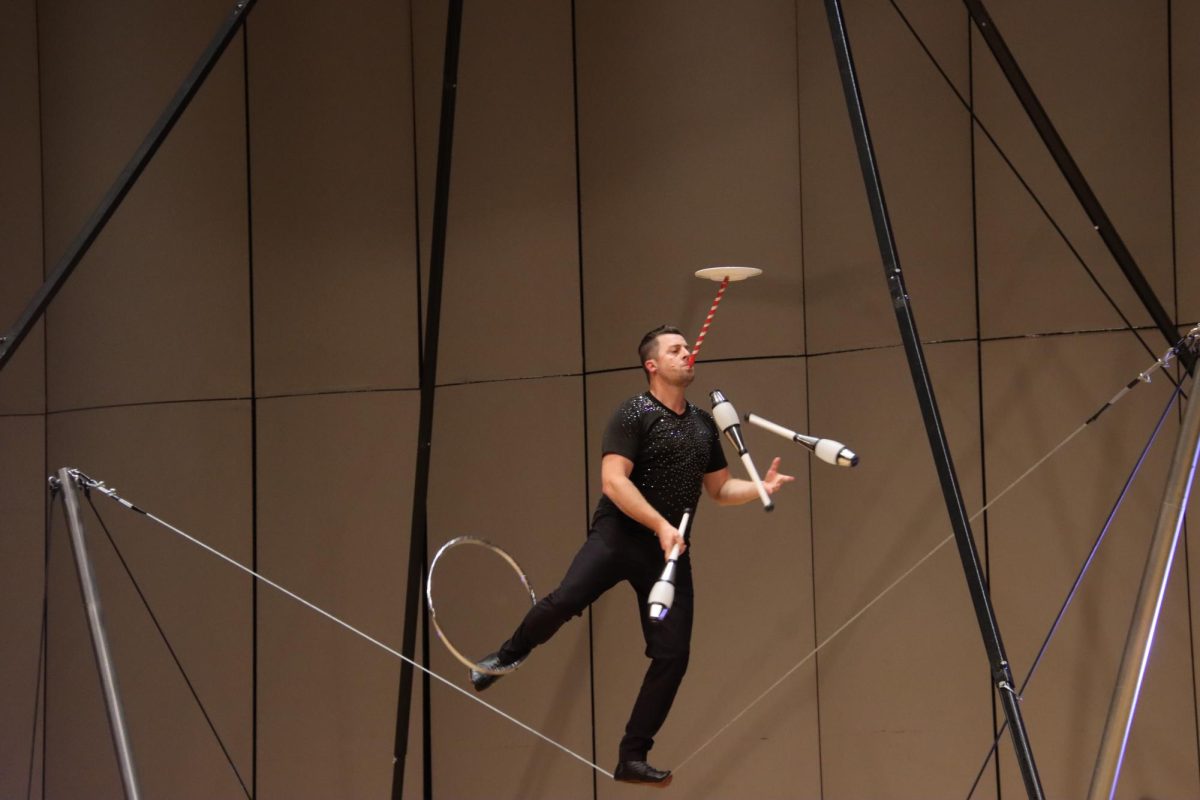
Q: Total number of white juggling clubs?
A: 3